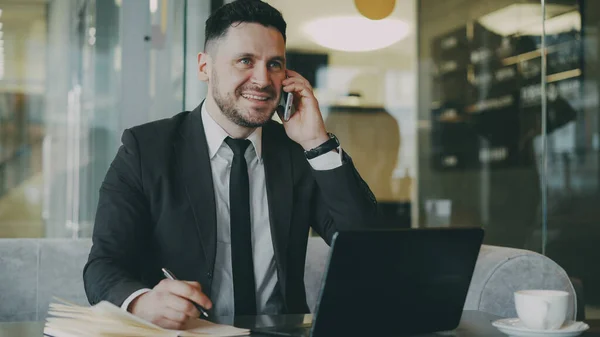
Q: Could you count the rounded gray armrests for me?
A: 1